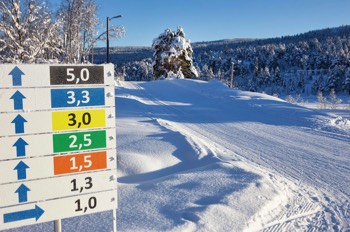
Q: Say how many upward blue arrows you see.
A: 6